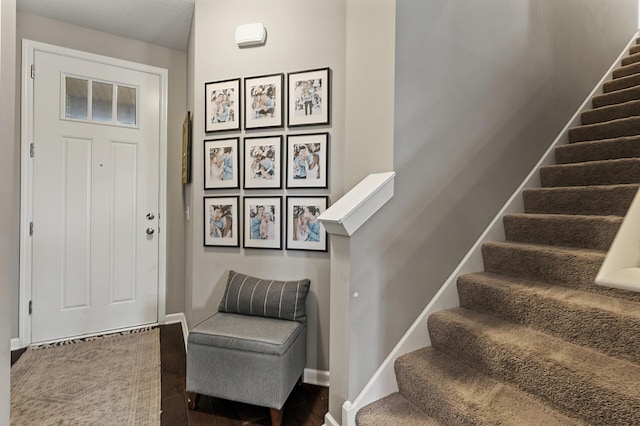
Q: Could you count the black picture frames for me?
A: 9